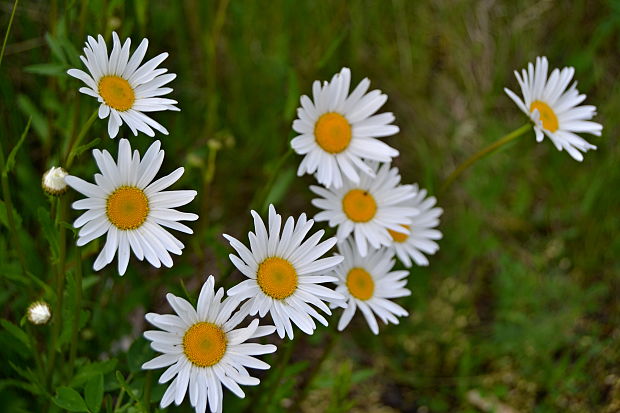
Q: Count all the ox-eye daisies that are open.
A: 9